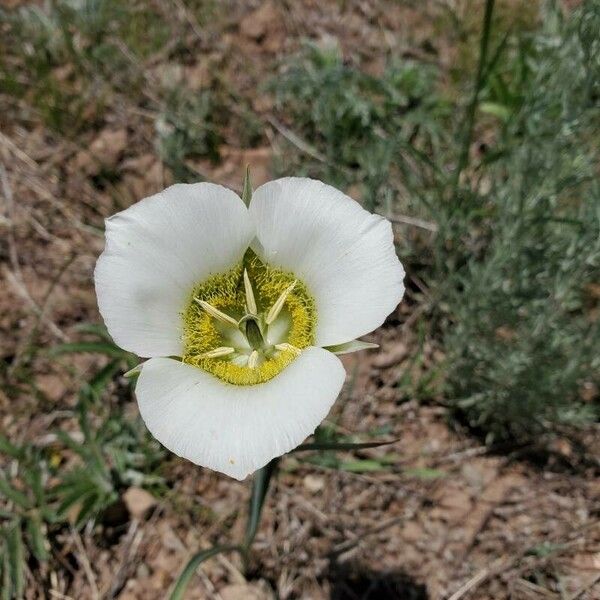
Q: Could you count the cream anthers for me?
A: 6